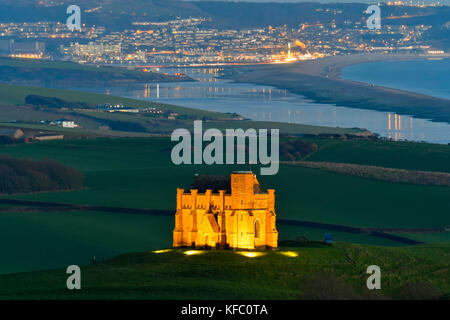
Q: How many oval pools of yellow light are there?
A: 4